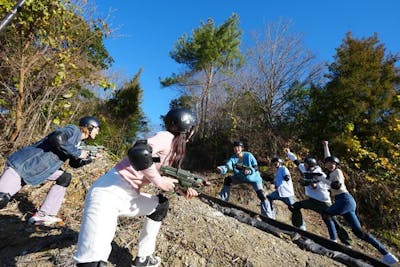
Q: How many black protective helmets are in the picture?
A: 6